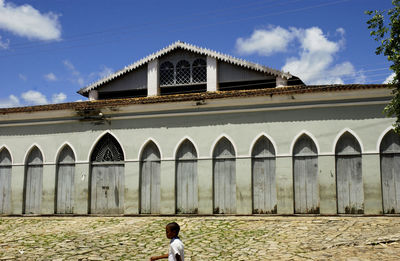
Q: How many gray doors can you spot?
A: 11